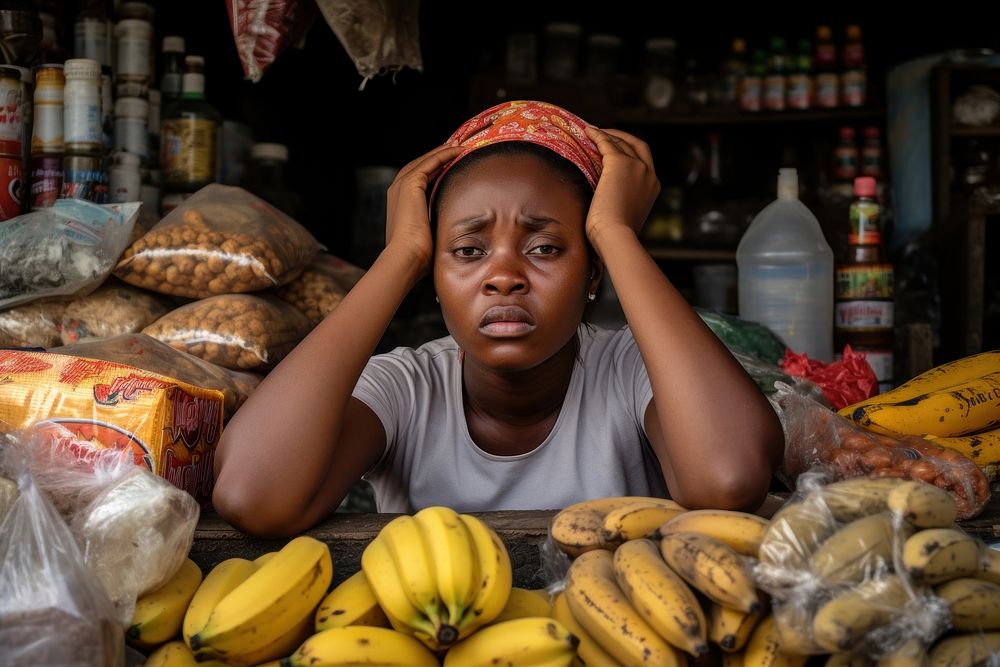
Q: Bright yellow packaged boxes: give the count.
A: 1